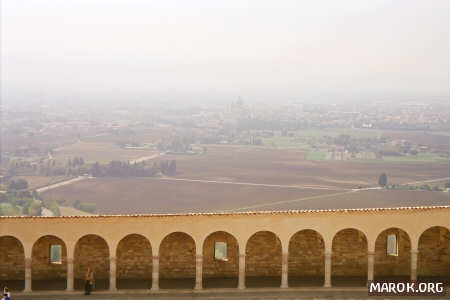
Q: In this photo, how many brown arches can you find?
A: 11